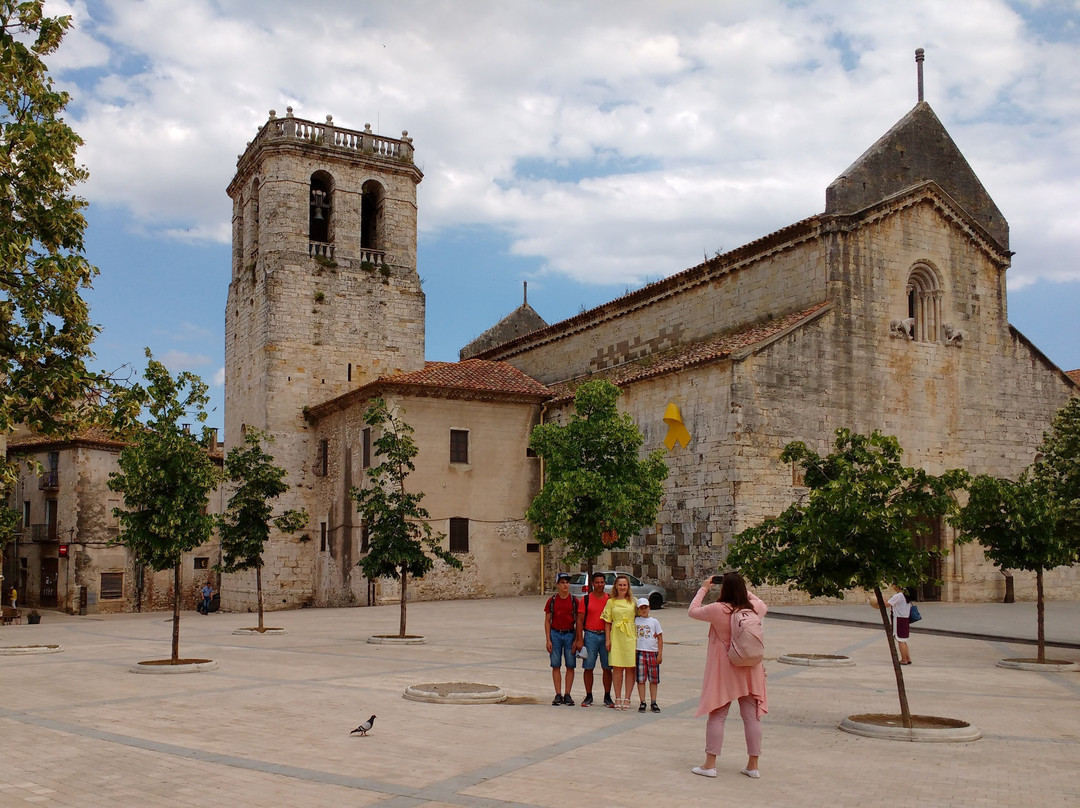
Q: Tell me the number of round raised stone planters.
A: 8